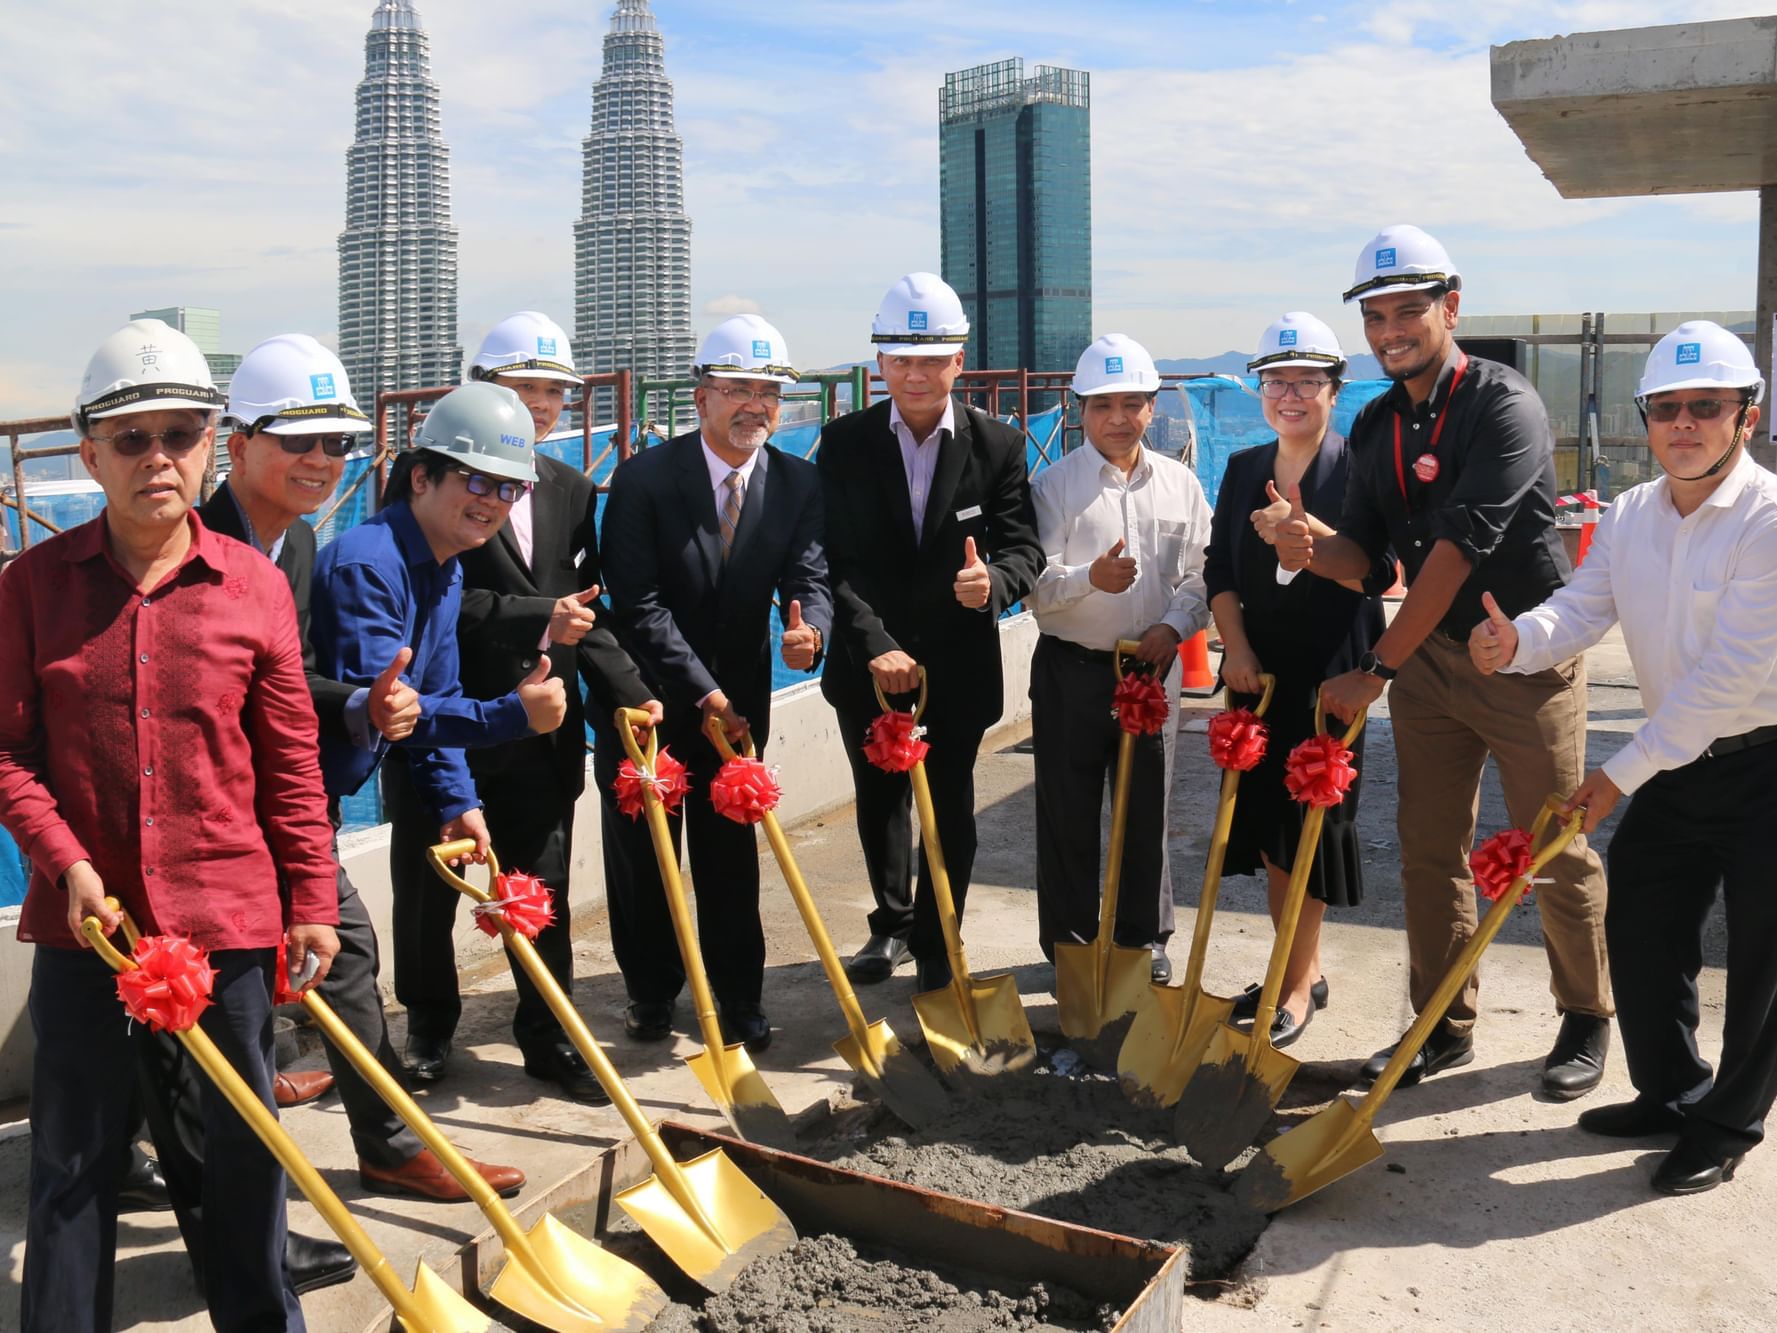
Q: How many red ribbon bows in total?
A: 10